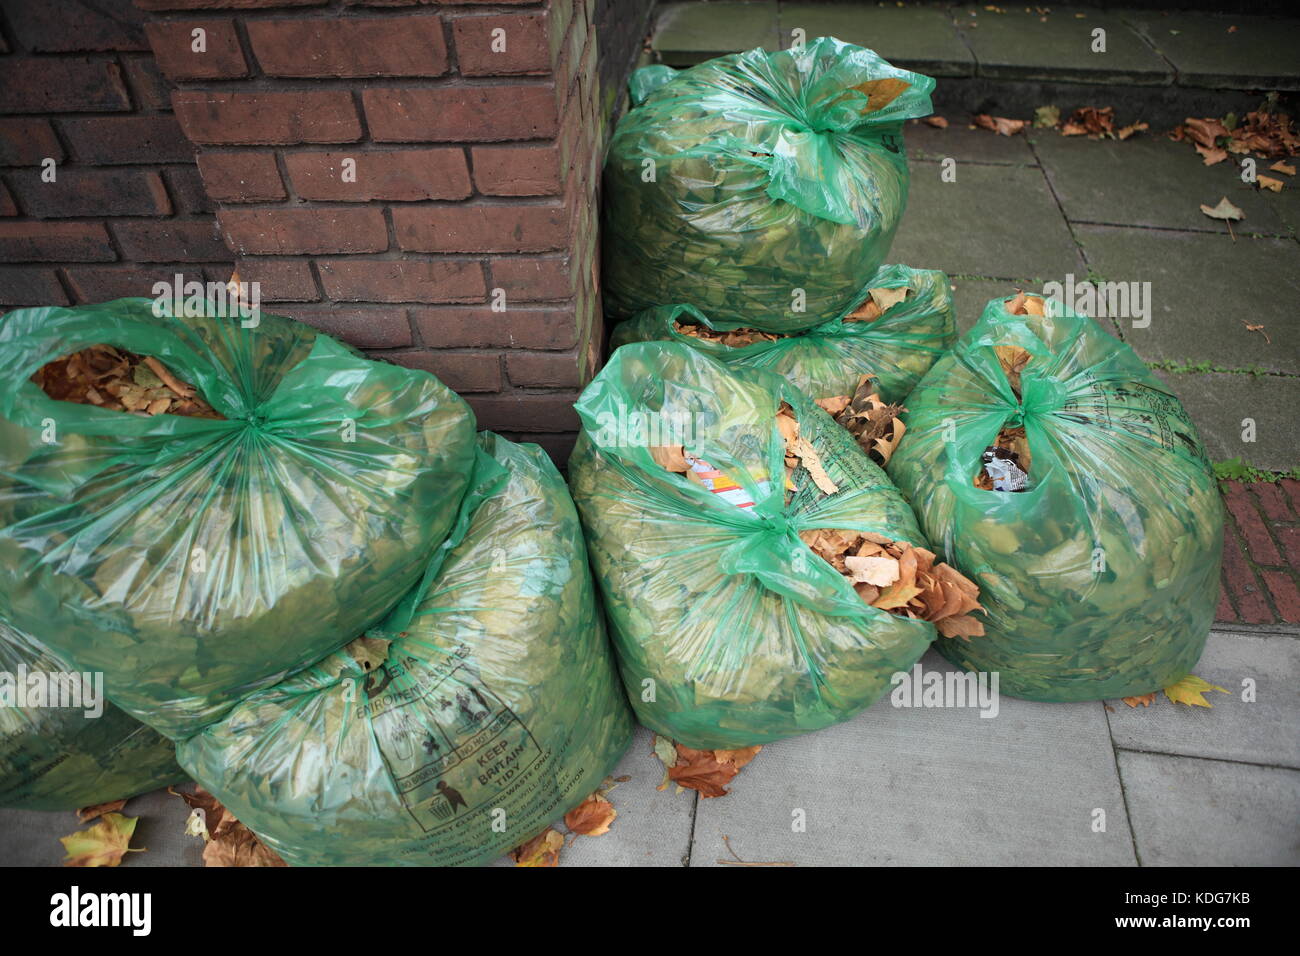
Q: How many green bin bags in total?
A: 7